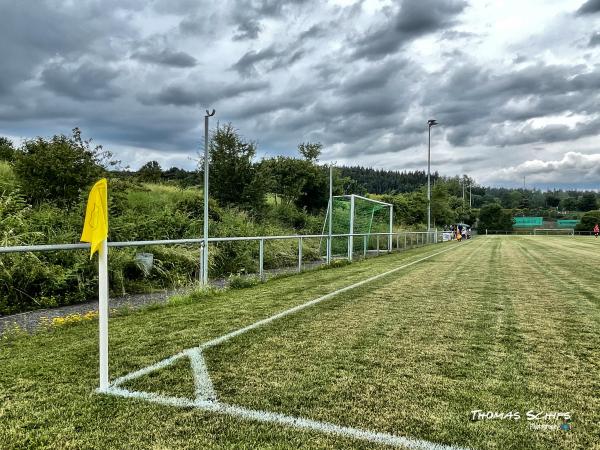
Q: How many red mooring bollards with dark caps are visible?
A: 0